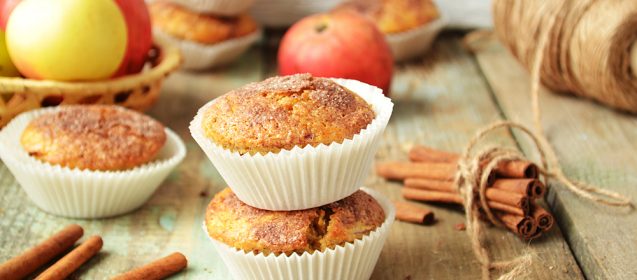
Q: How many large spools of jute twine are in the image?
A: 1